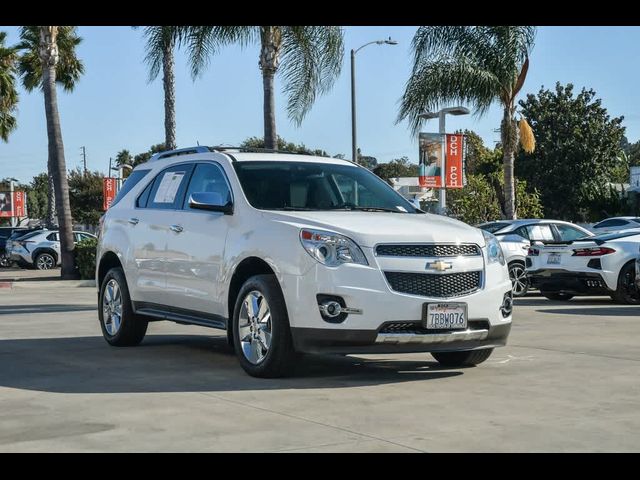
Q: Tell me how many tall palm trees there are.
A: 5